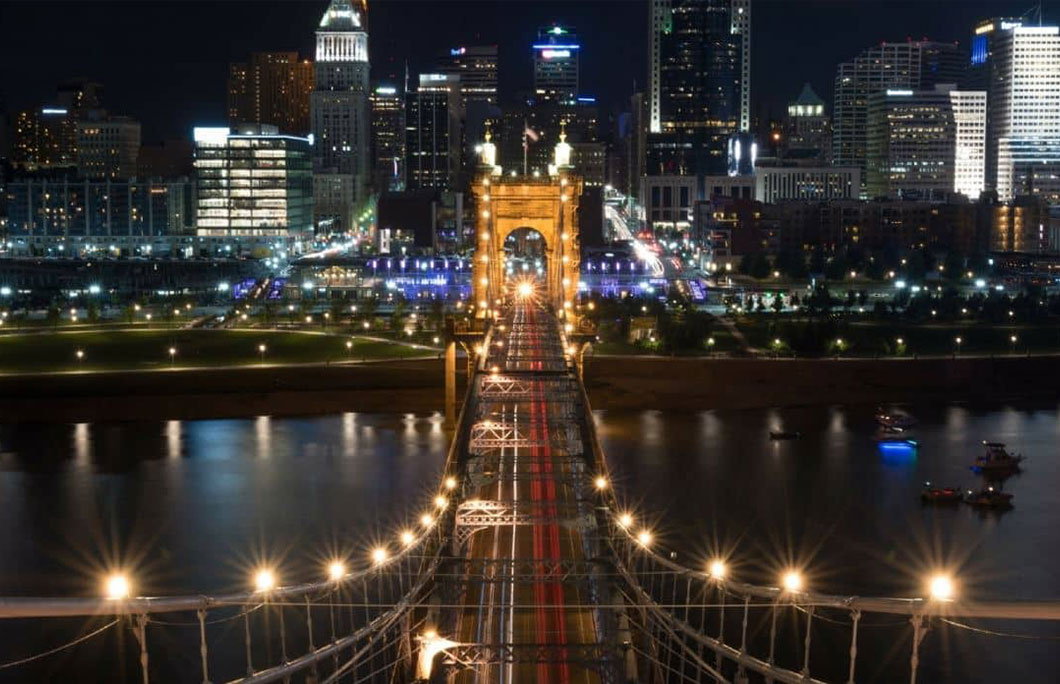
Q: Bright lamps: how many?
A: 14